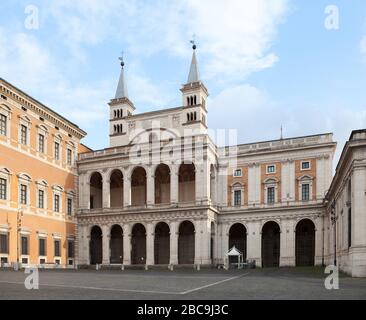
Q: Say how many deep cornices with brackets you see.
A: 1